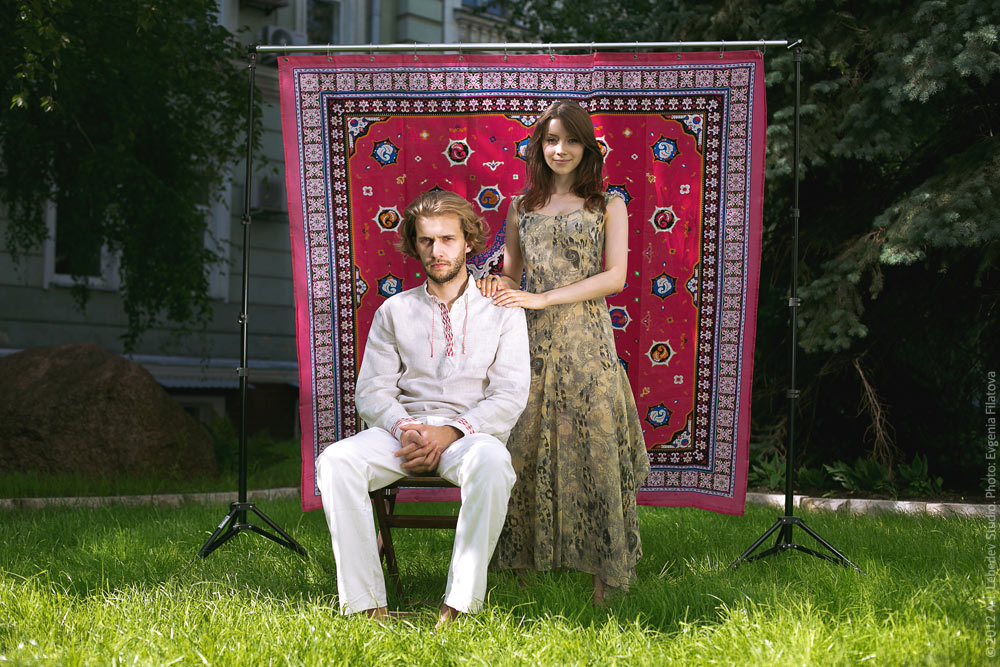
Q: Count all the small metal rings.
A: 12